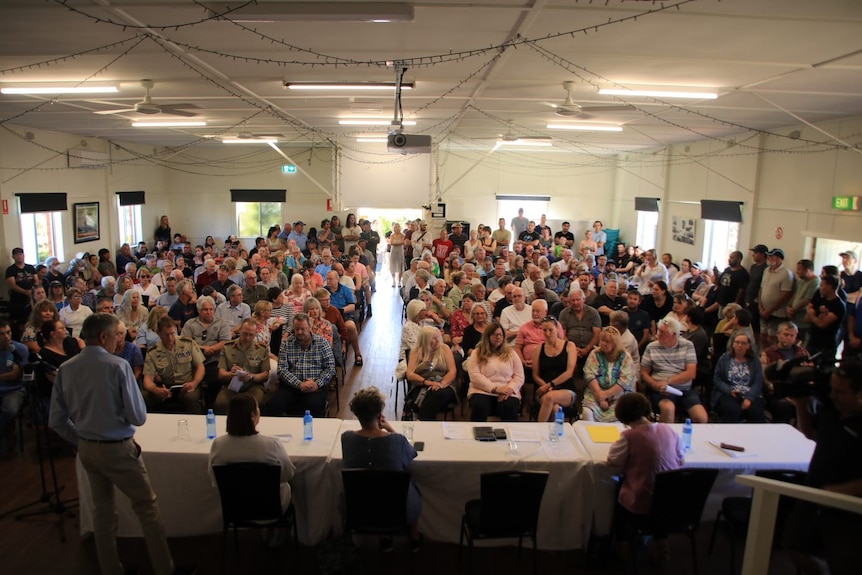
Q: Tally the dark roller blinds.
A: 6